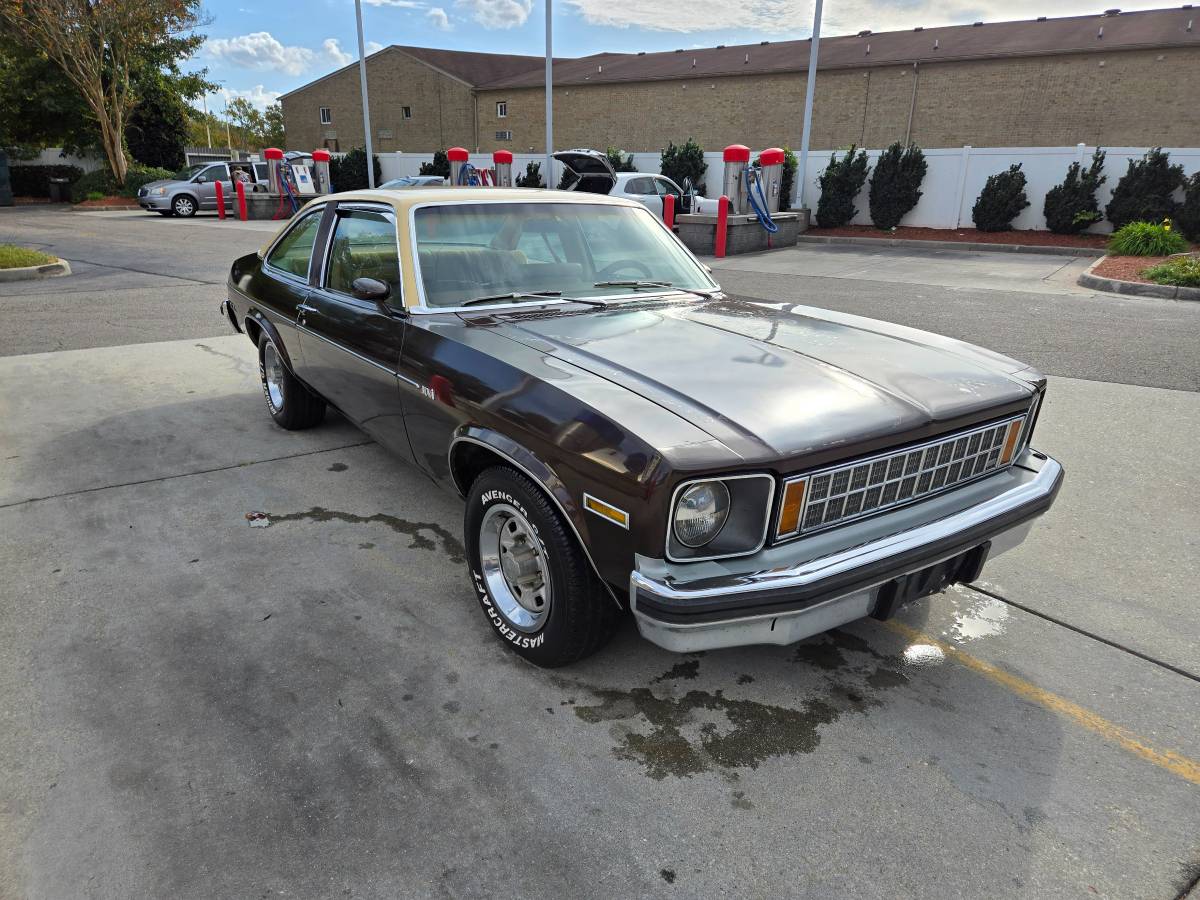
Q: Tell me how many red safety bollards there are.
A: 4